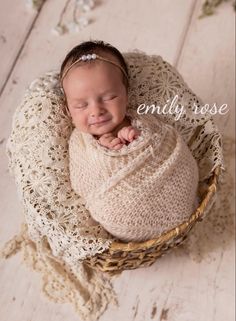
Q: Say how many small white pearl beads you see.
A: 3